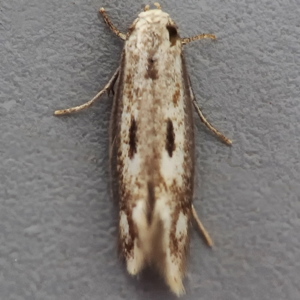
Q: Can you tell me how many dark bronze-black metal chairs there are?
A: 0